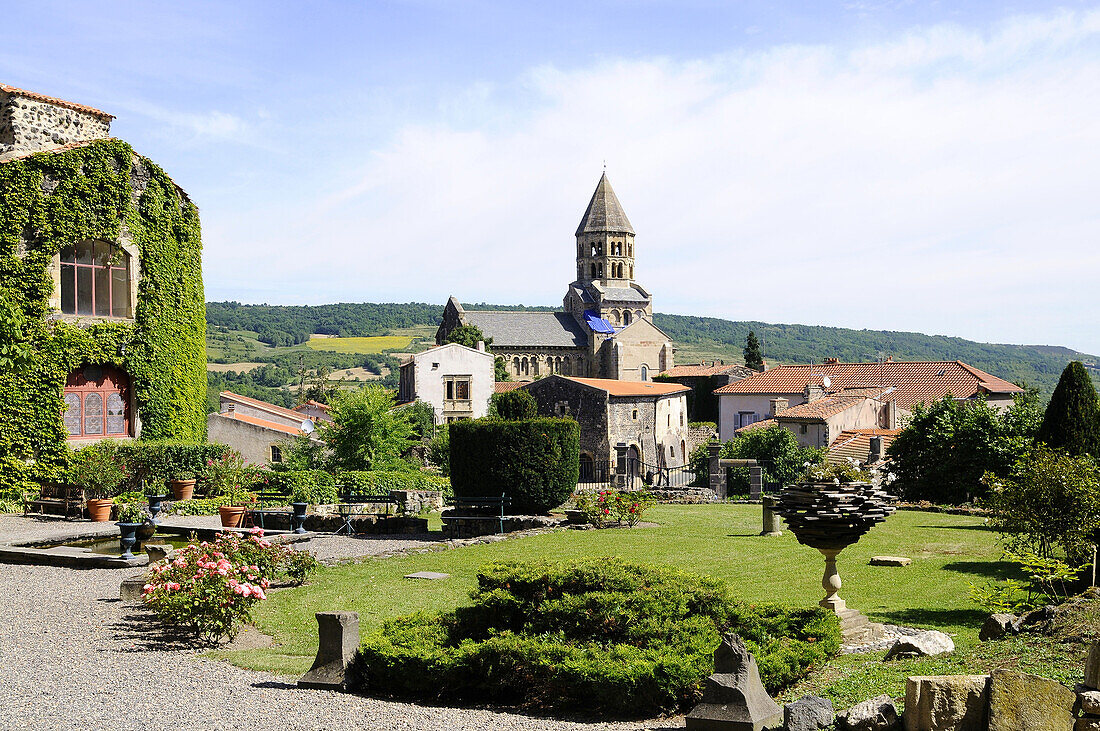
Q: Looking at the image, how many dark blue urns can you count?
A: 3